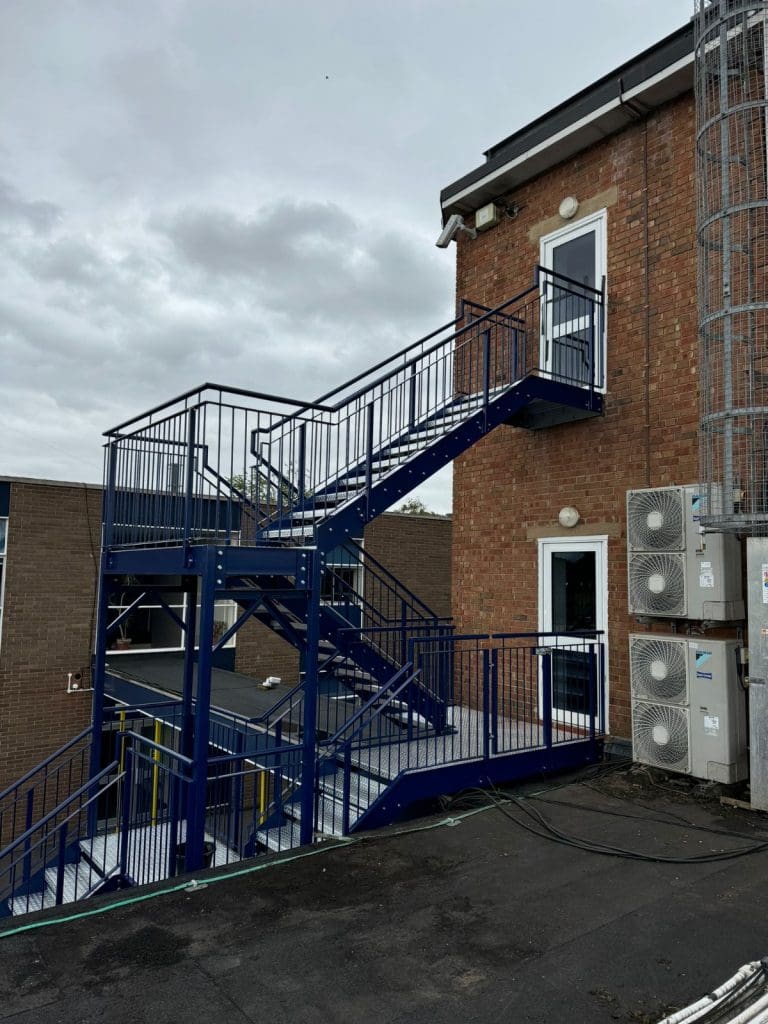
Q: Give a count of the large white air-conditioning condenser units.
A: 2